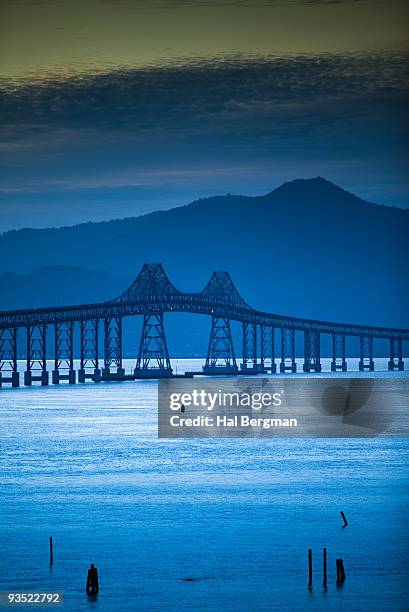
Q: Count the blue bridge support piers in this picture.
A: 14